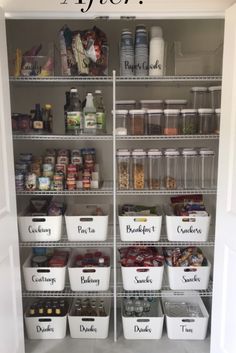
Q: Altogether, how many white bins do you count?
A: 12